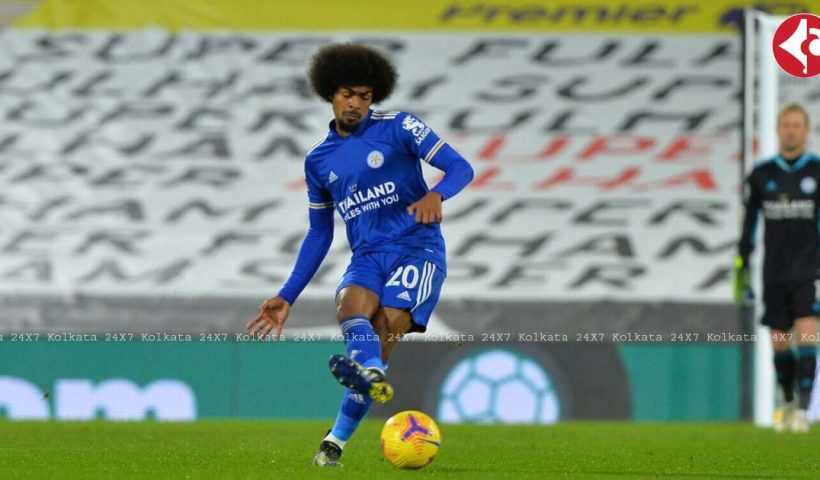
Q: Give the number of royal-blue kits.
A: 1